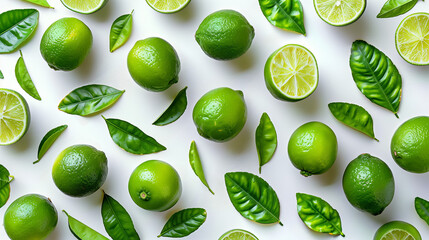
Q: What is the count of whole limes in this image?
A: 10